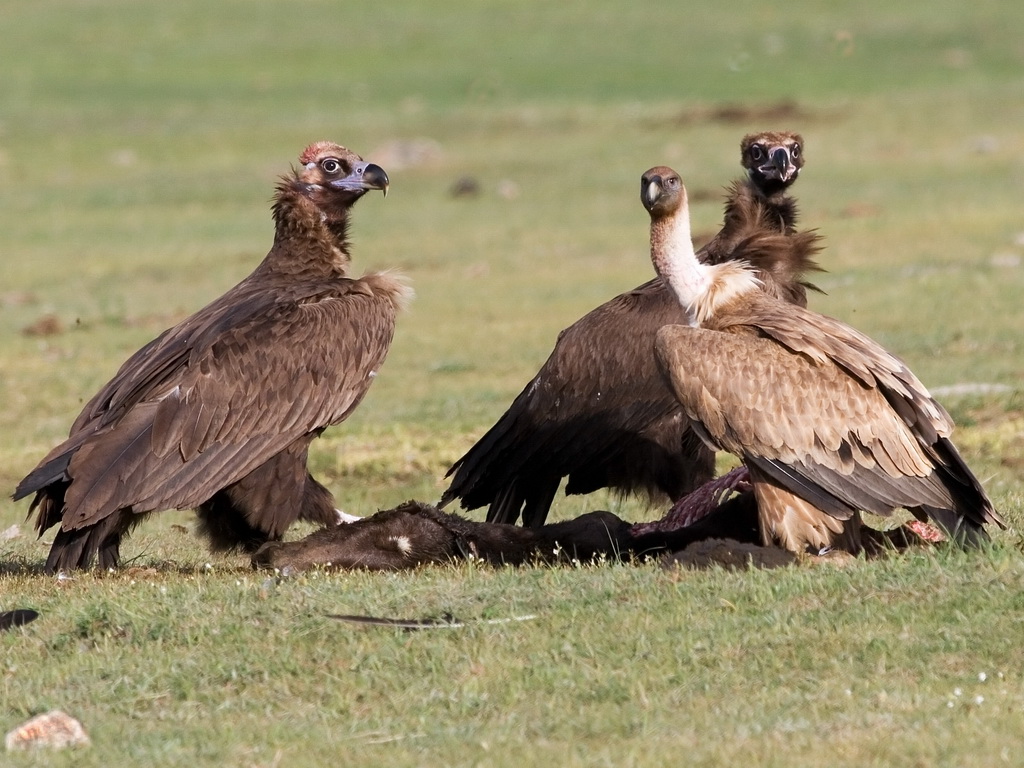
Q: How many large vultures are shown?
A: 3